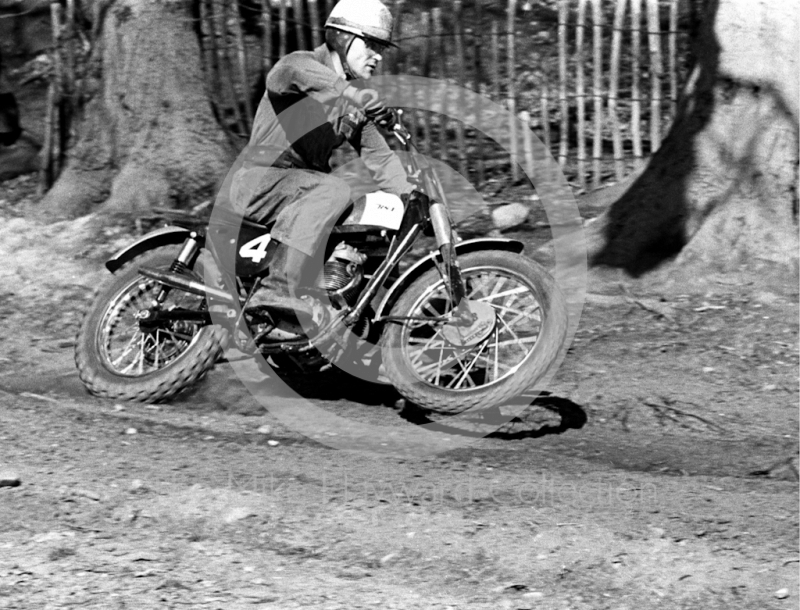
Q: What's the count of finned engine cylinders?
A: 1